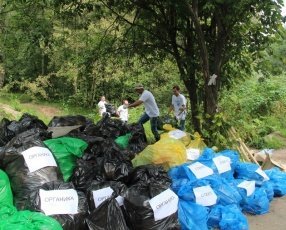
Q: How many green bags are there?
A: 4